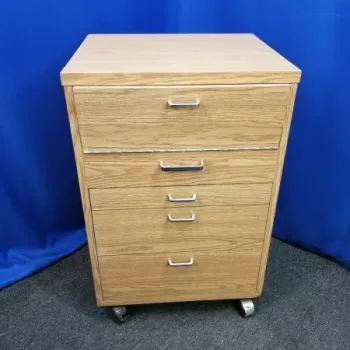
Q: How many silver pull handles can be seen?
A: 5